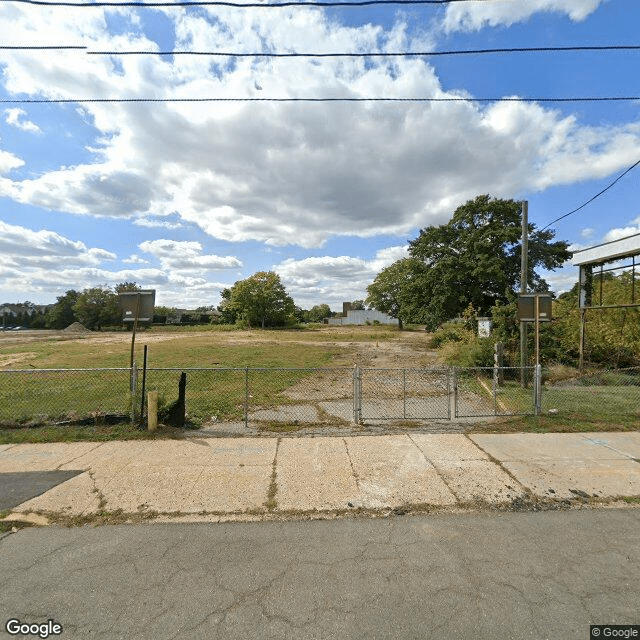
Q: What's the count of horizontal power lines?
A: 3